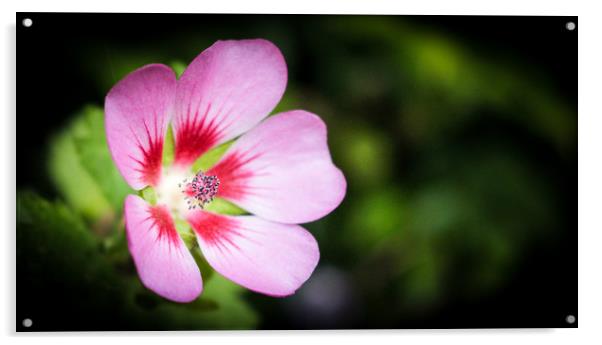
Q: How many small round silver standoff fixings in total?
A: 4